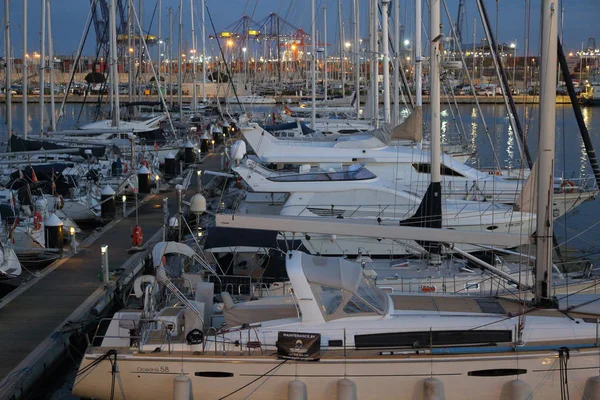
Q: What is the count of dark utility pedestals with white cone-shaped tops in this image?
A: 8